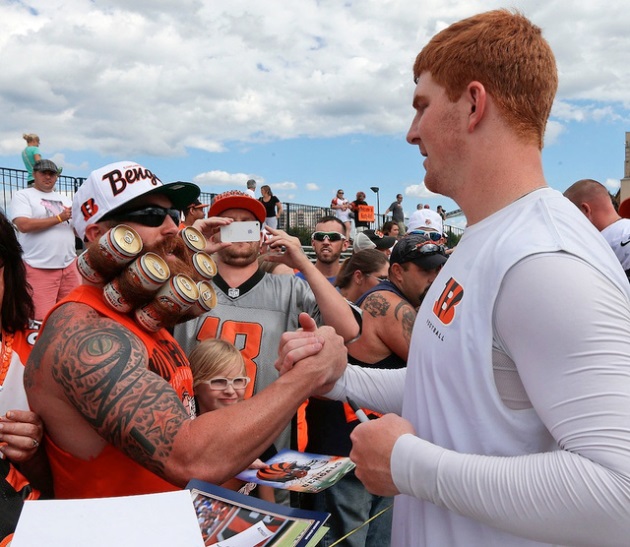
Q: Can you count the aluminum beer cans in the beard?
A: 6